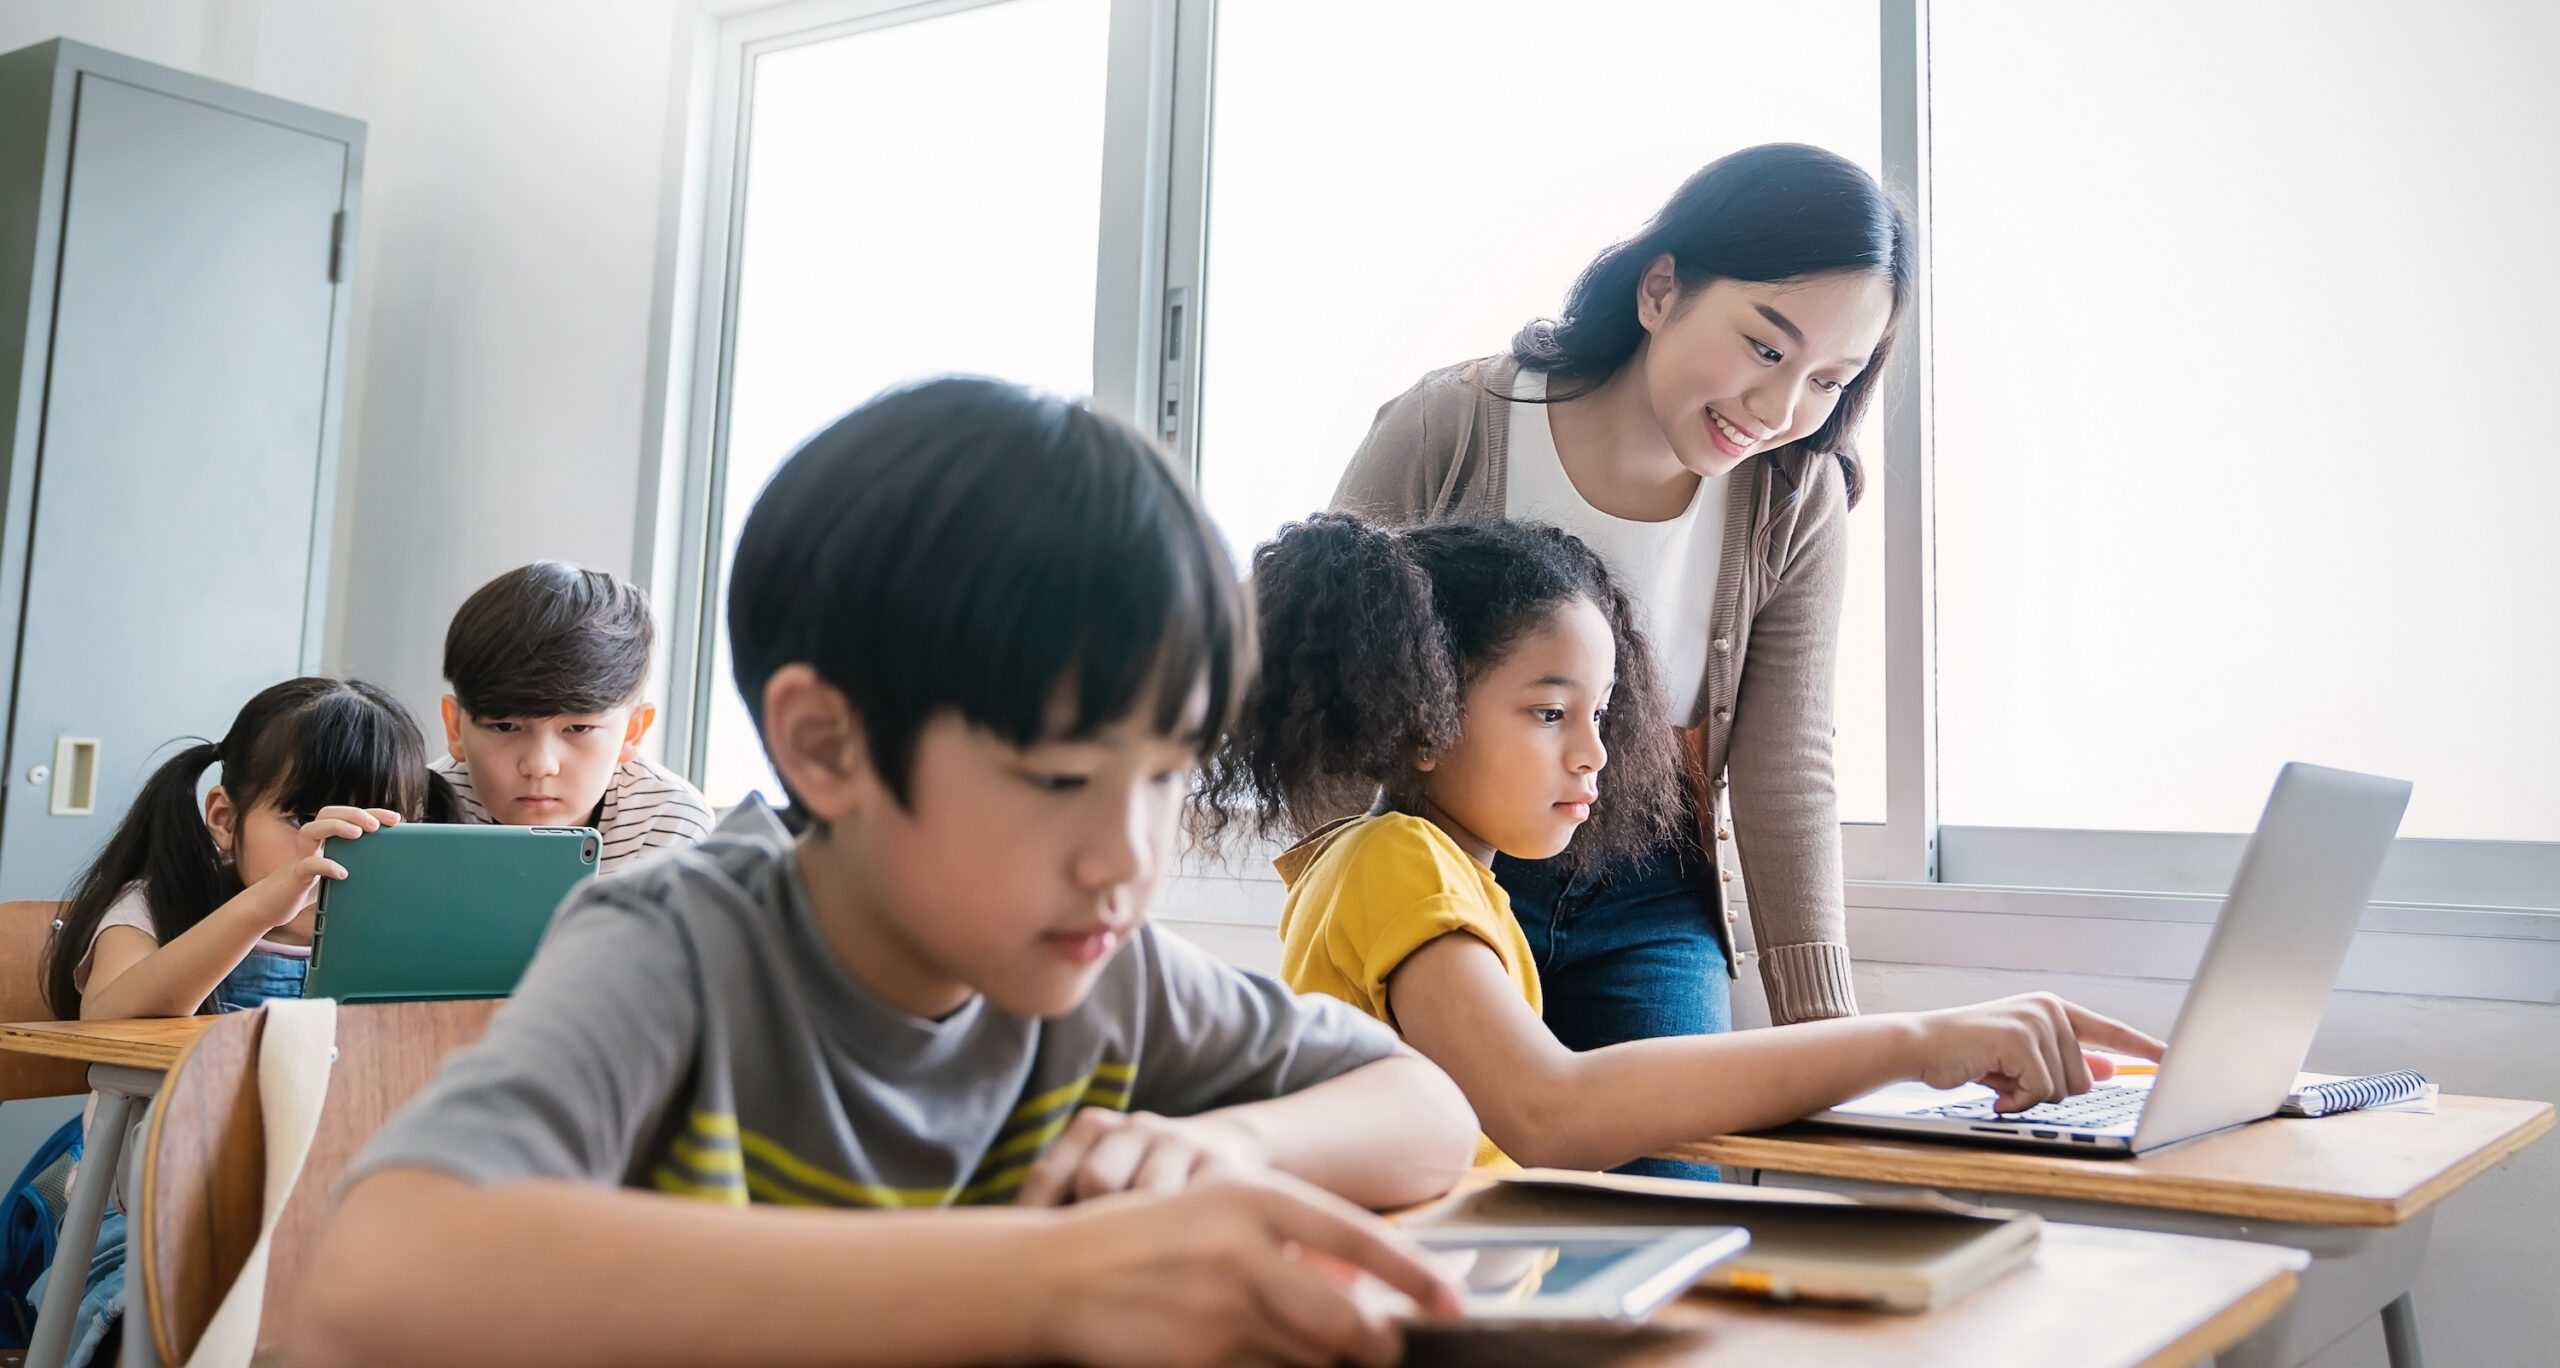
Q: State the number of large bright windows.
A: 3